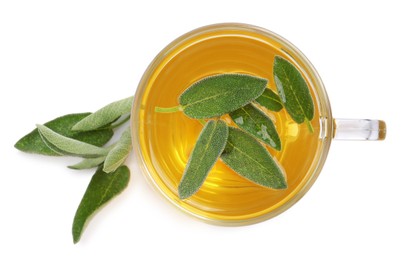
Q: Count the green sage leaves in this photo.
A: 12